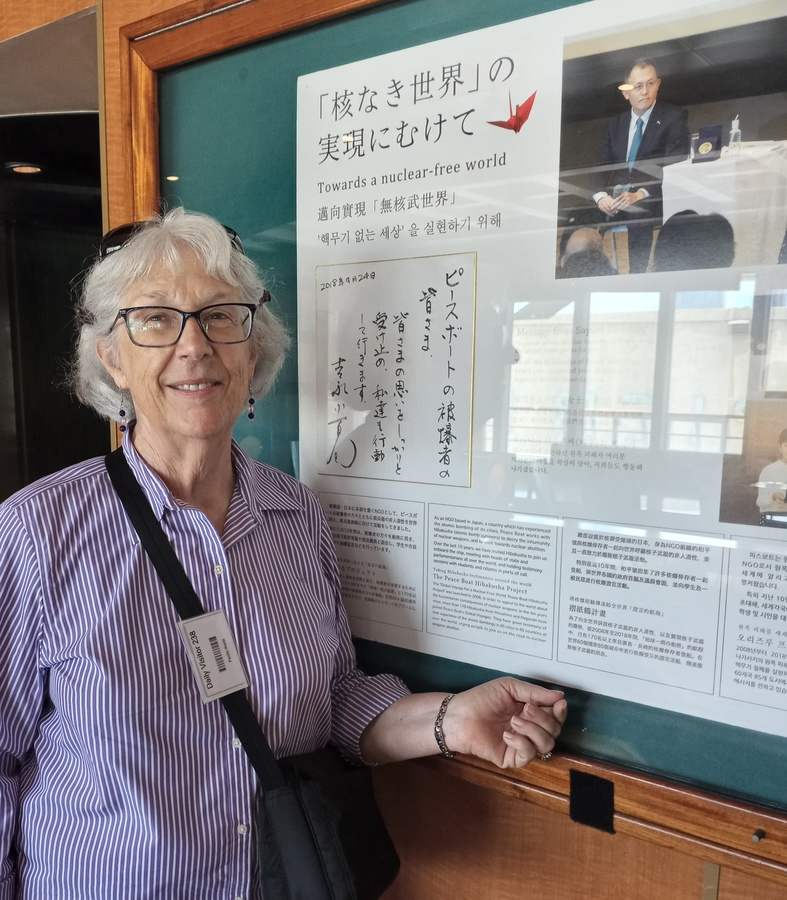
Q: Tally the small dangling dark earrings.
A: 2